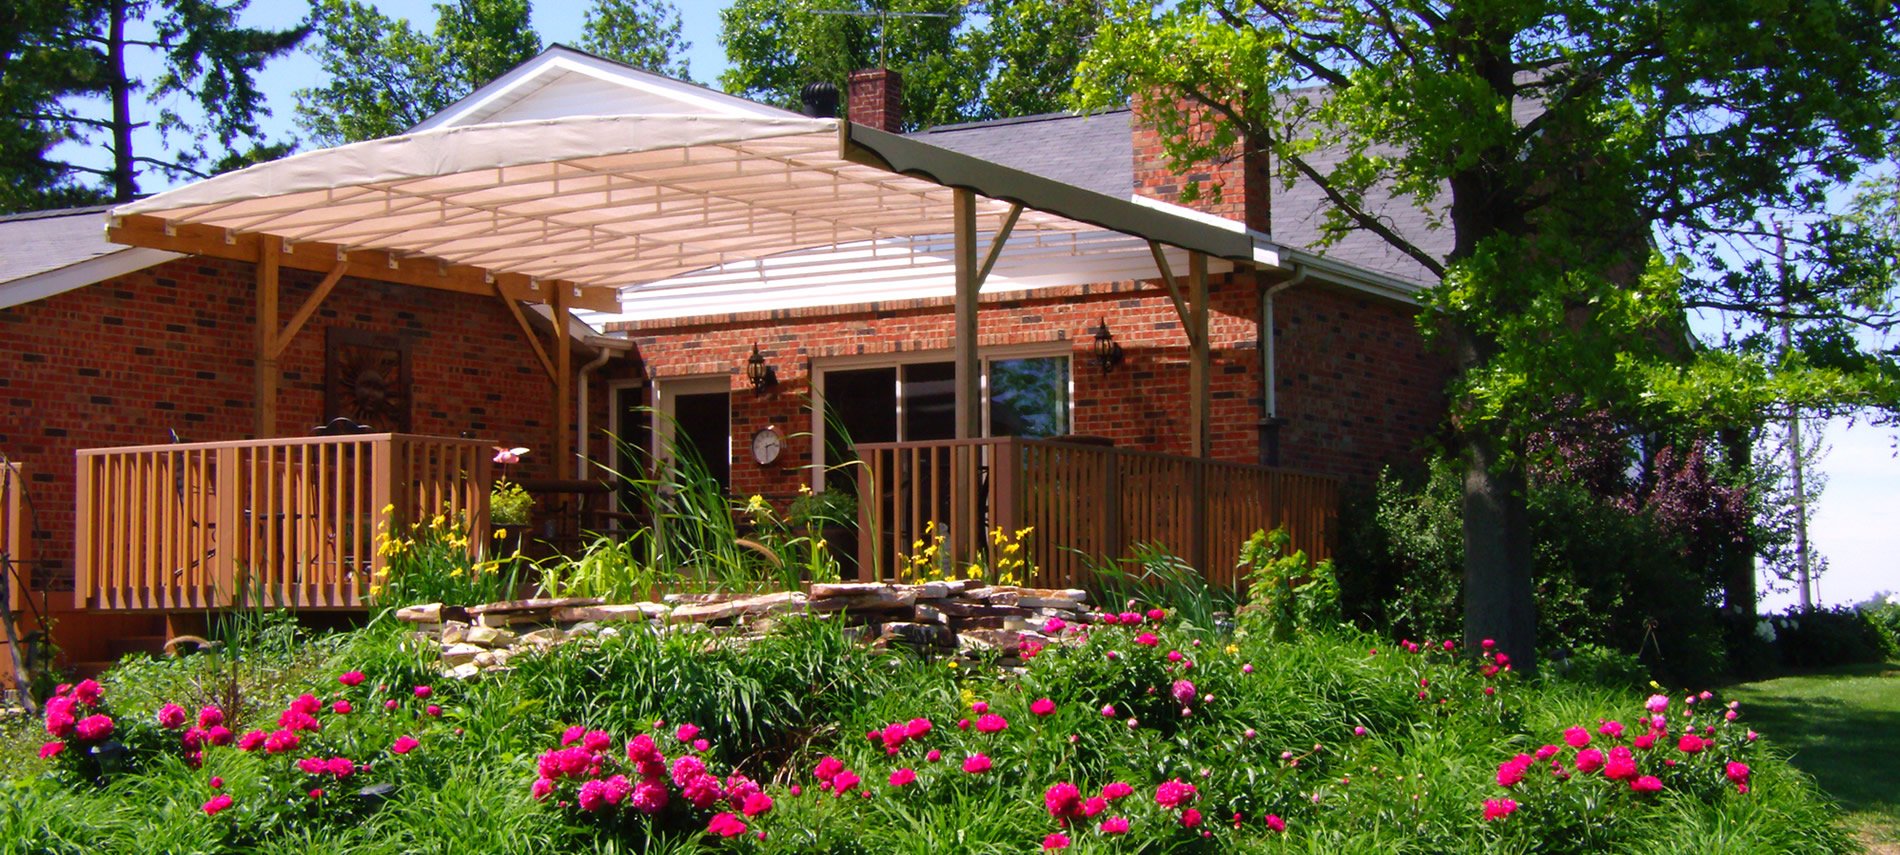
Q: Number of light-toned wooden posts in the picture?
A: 4